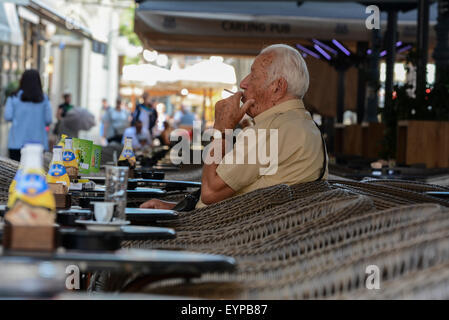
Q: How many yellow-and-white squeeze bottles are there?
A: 4